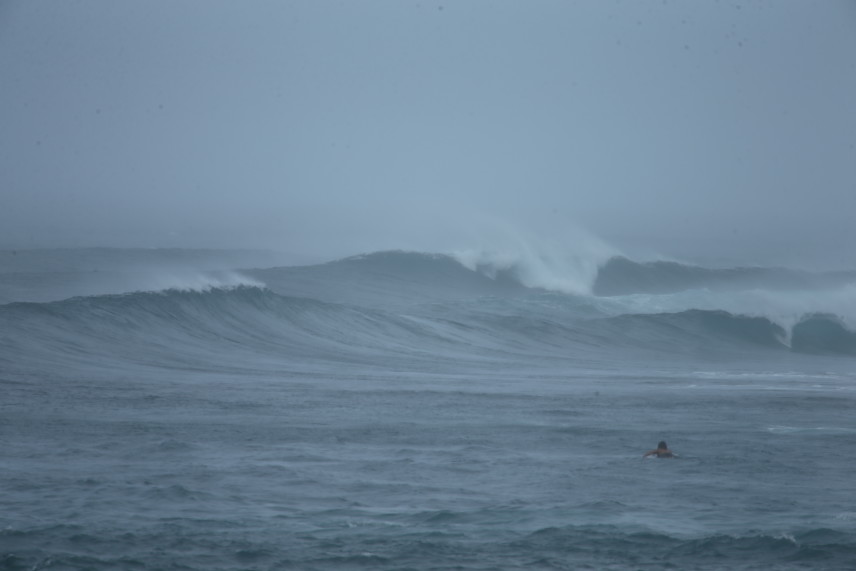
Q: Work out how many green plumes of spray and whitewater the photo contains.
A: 0